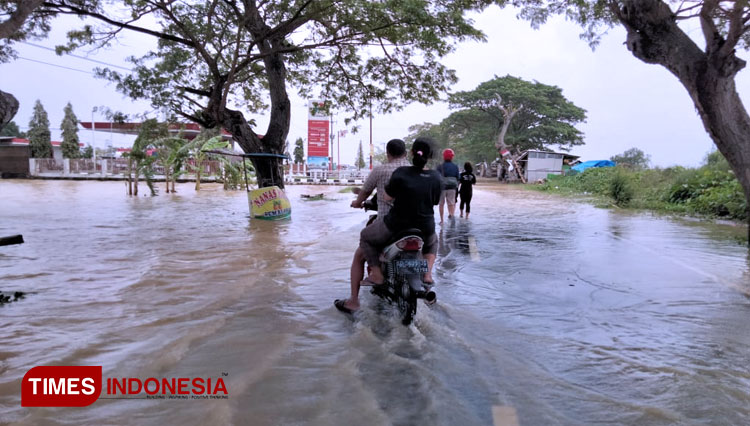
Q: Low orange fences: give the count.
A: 0